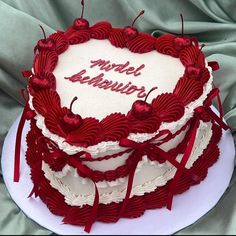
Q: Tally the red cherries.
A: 8